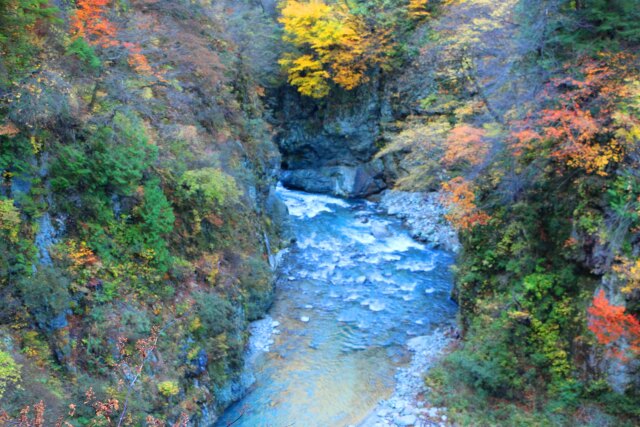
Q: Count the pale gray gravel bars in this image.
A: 3